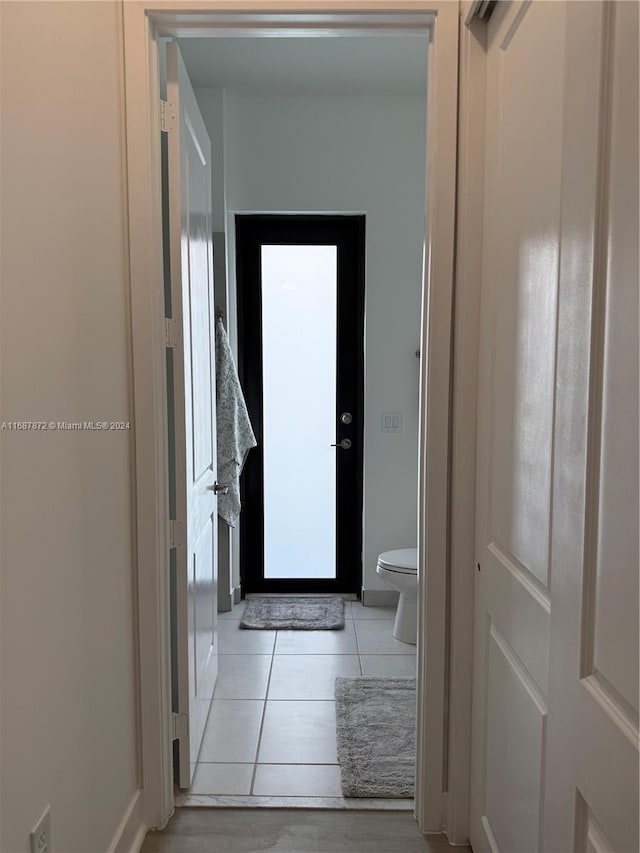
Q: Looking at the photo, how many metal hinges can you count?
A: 4